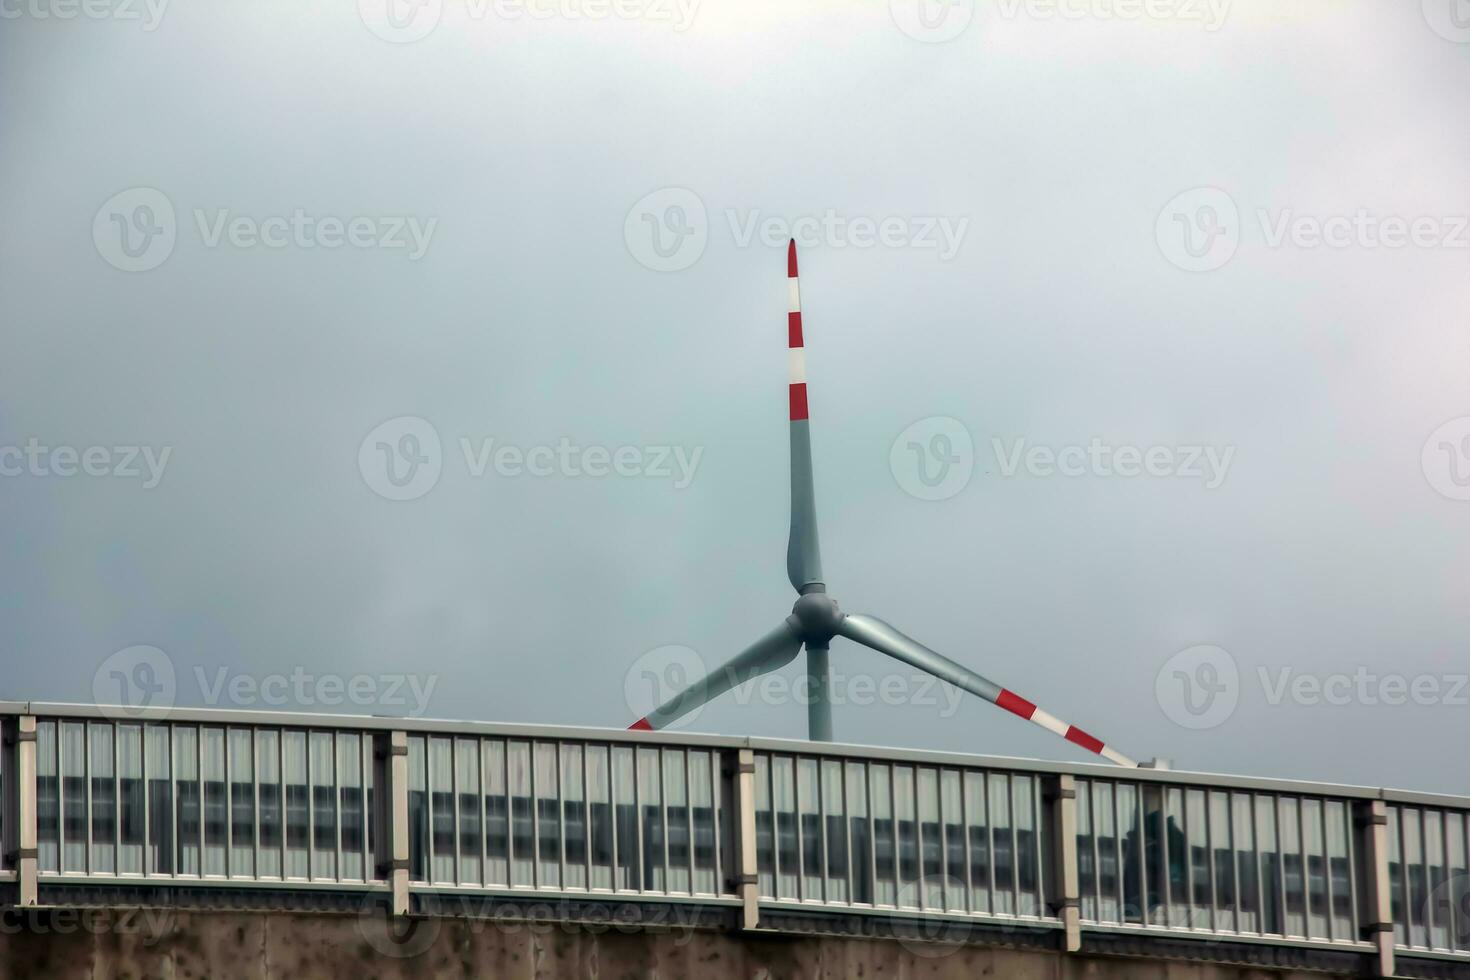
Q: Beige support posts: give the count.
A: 5